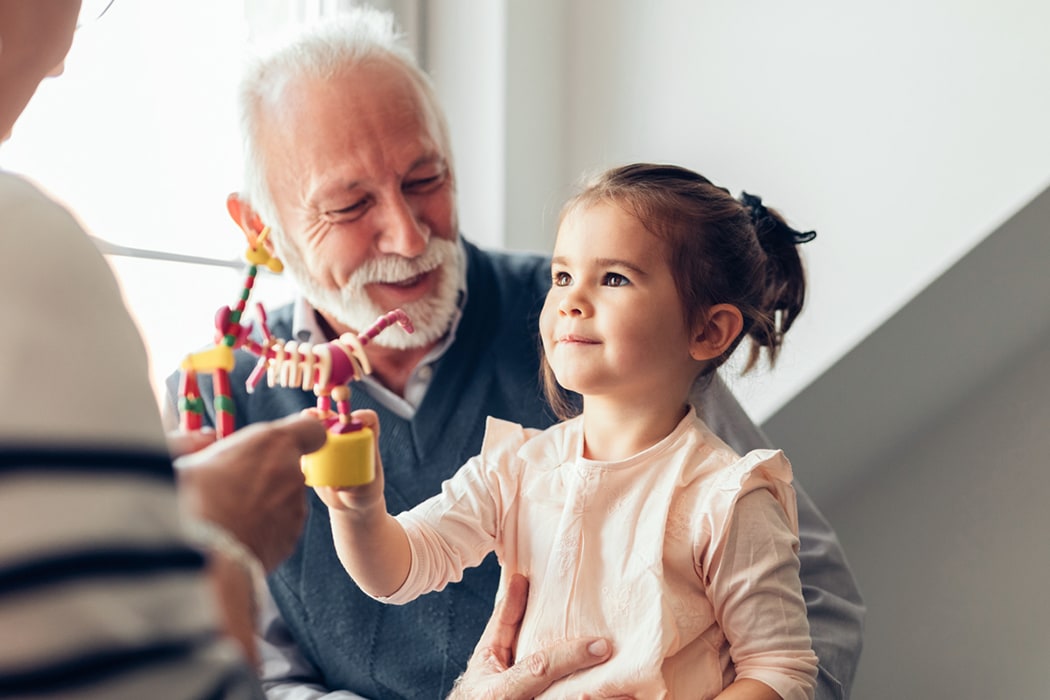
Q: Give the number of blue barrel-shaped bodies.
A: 0